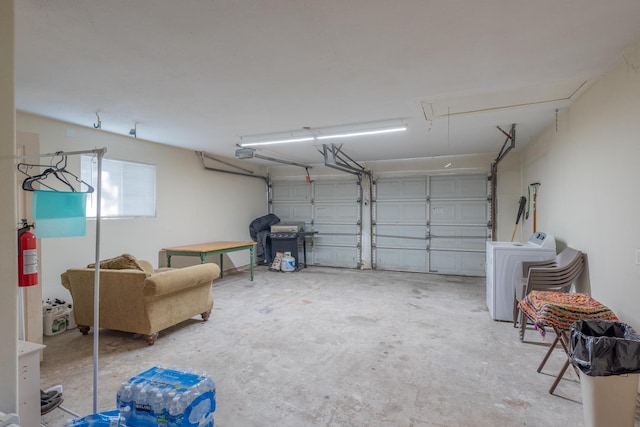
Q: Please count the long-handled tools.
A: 2